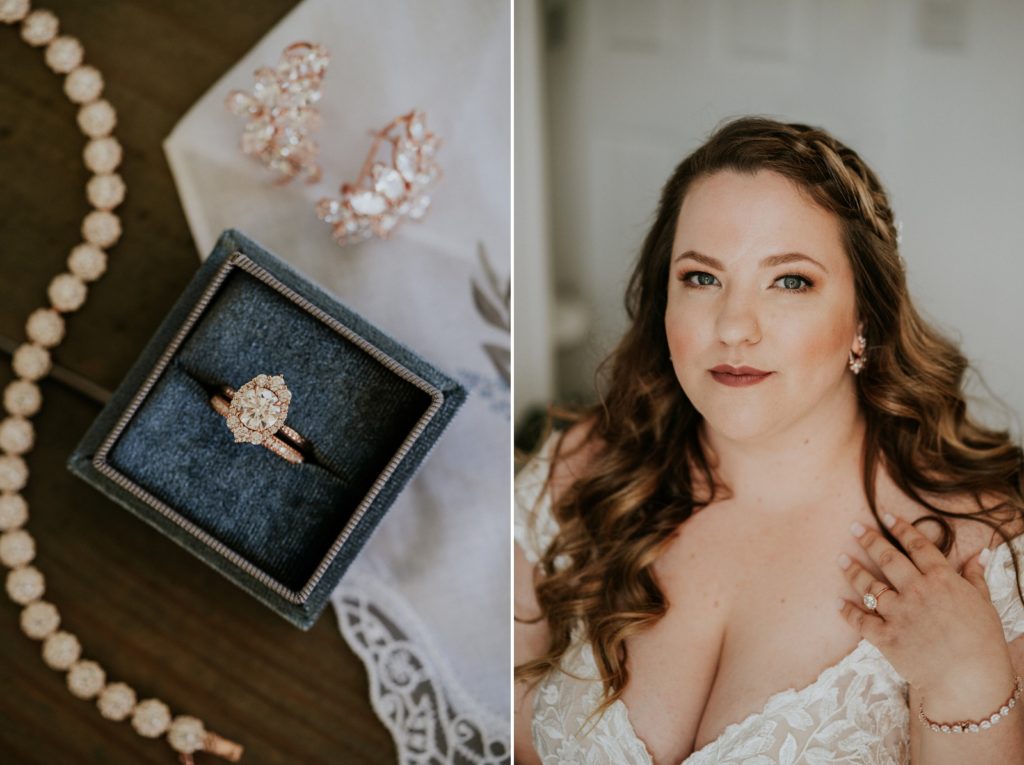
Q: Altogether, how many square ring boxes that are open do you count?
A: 1